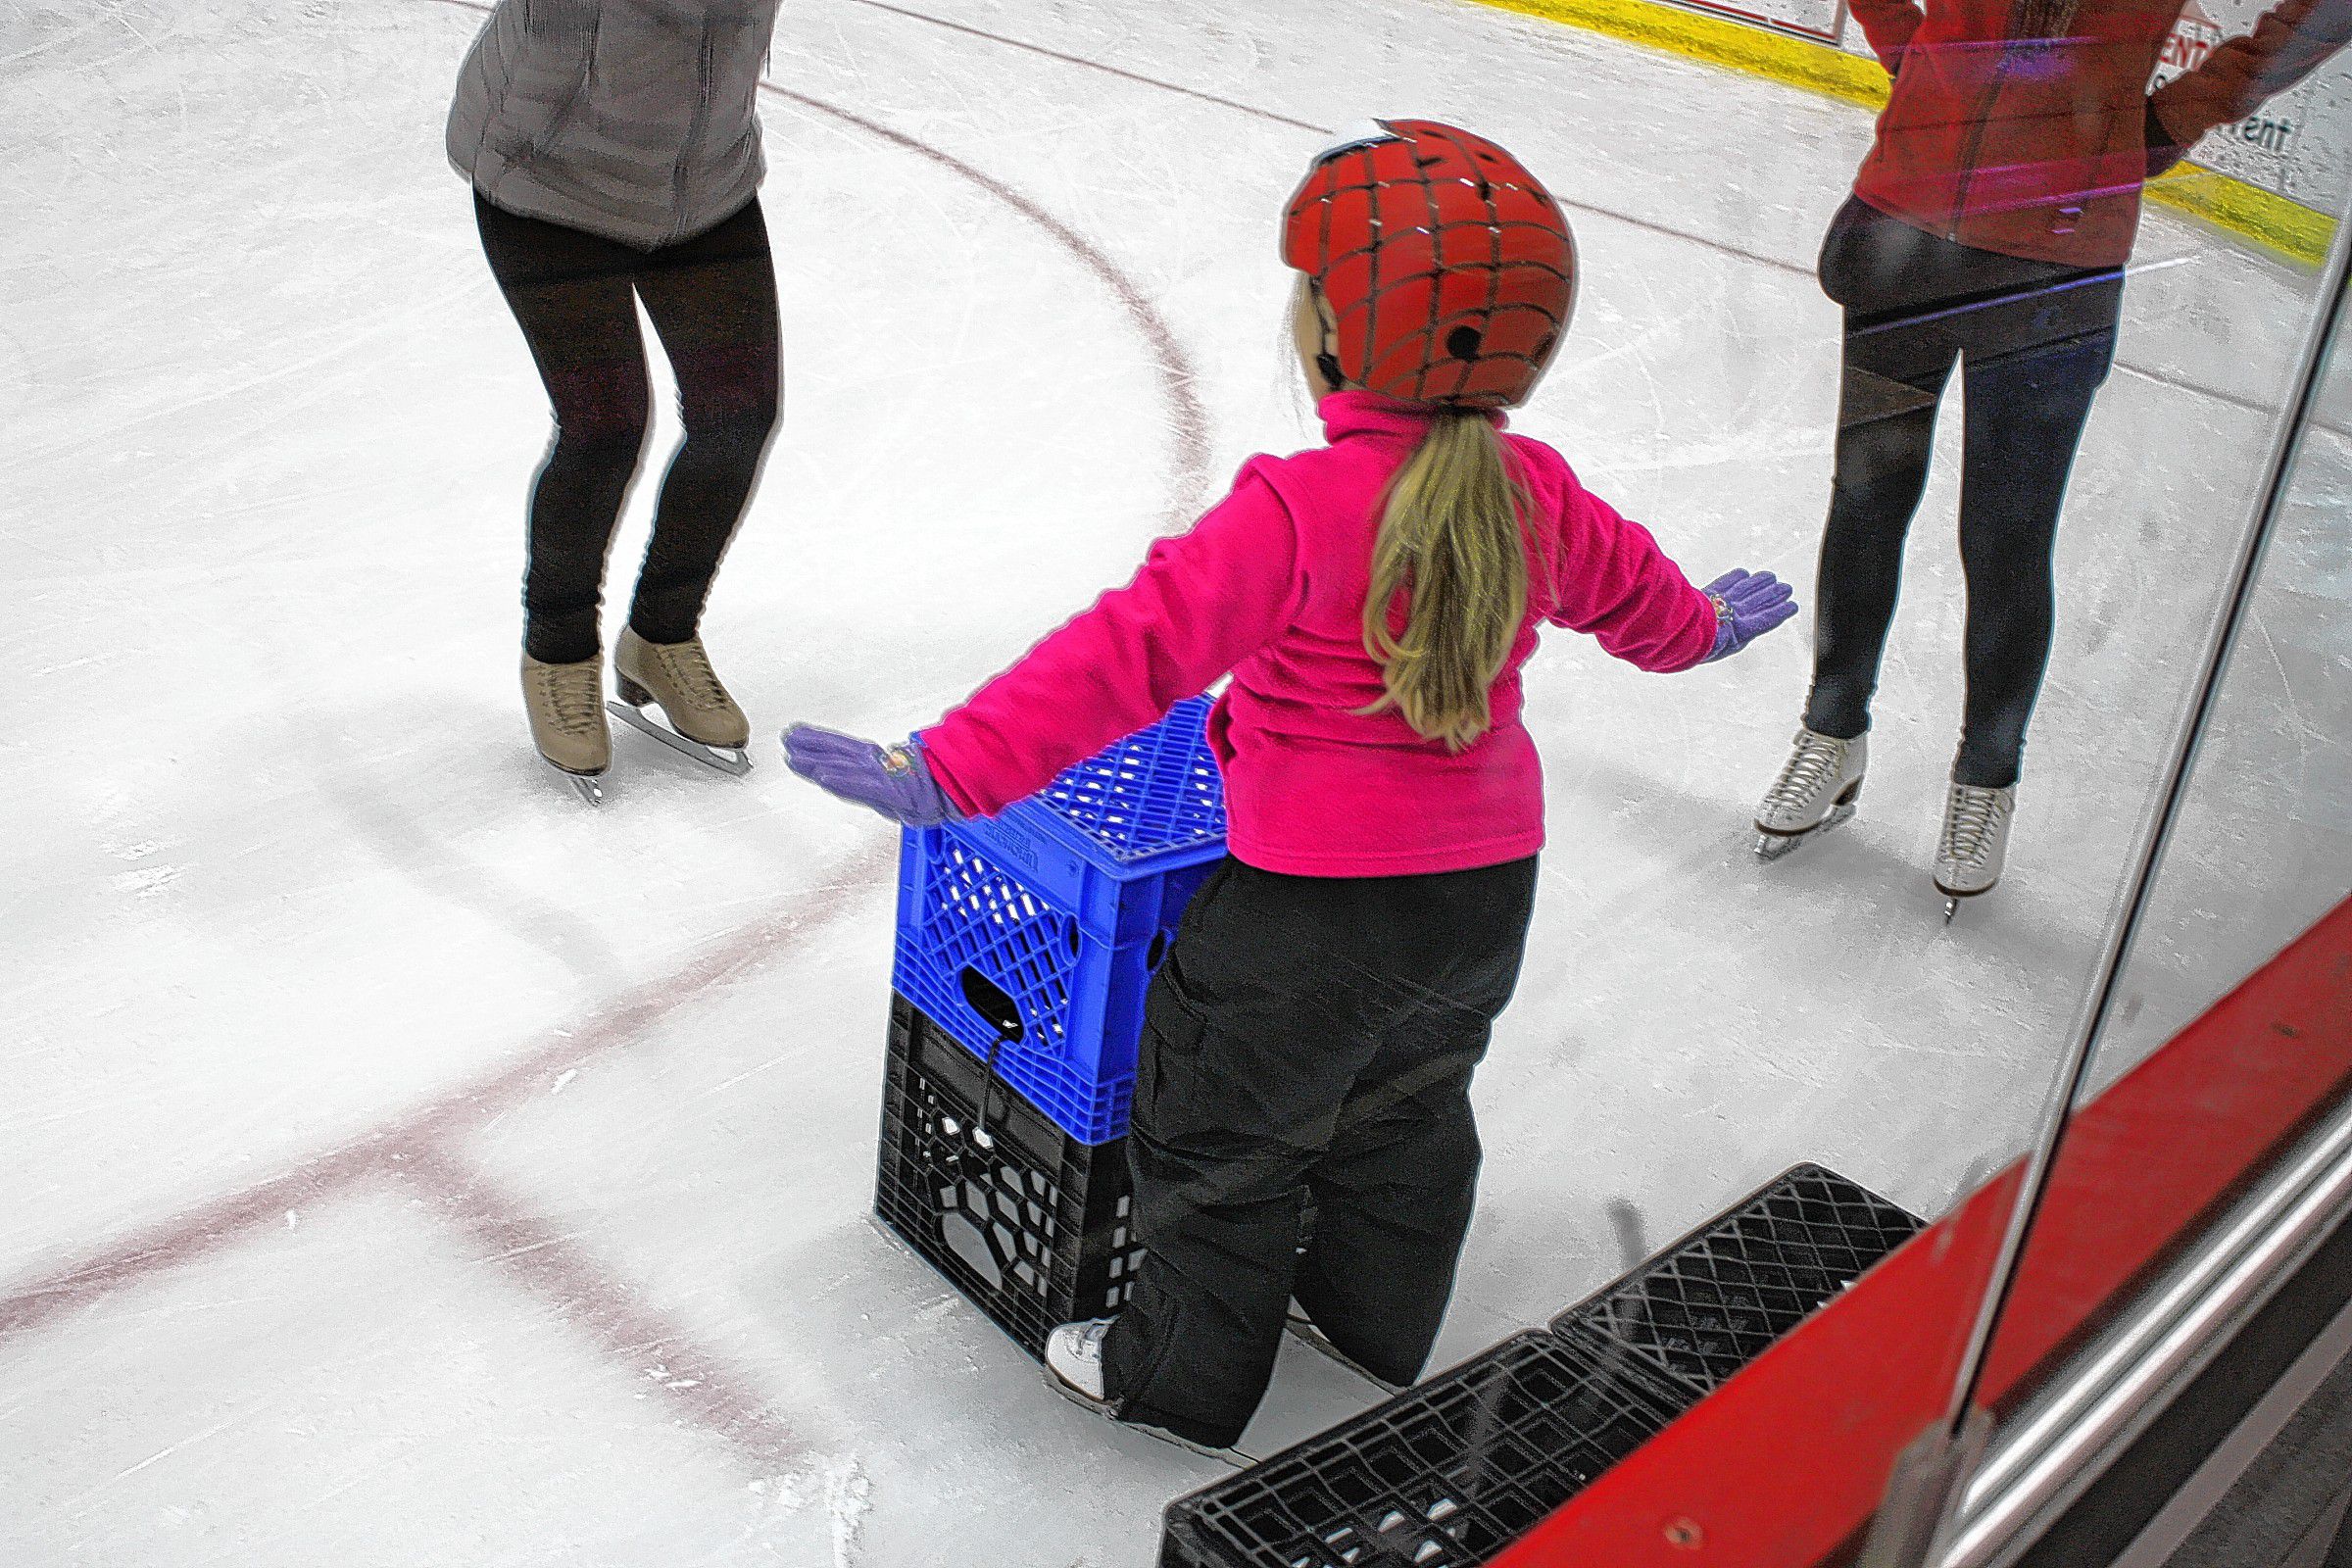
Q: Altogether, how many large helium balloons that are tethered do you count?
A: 0